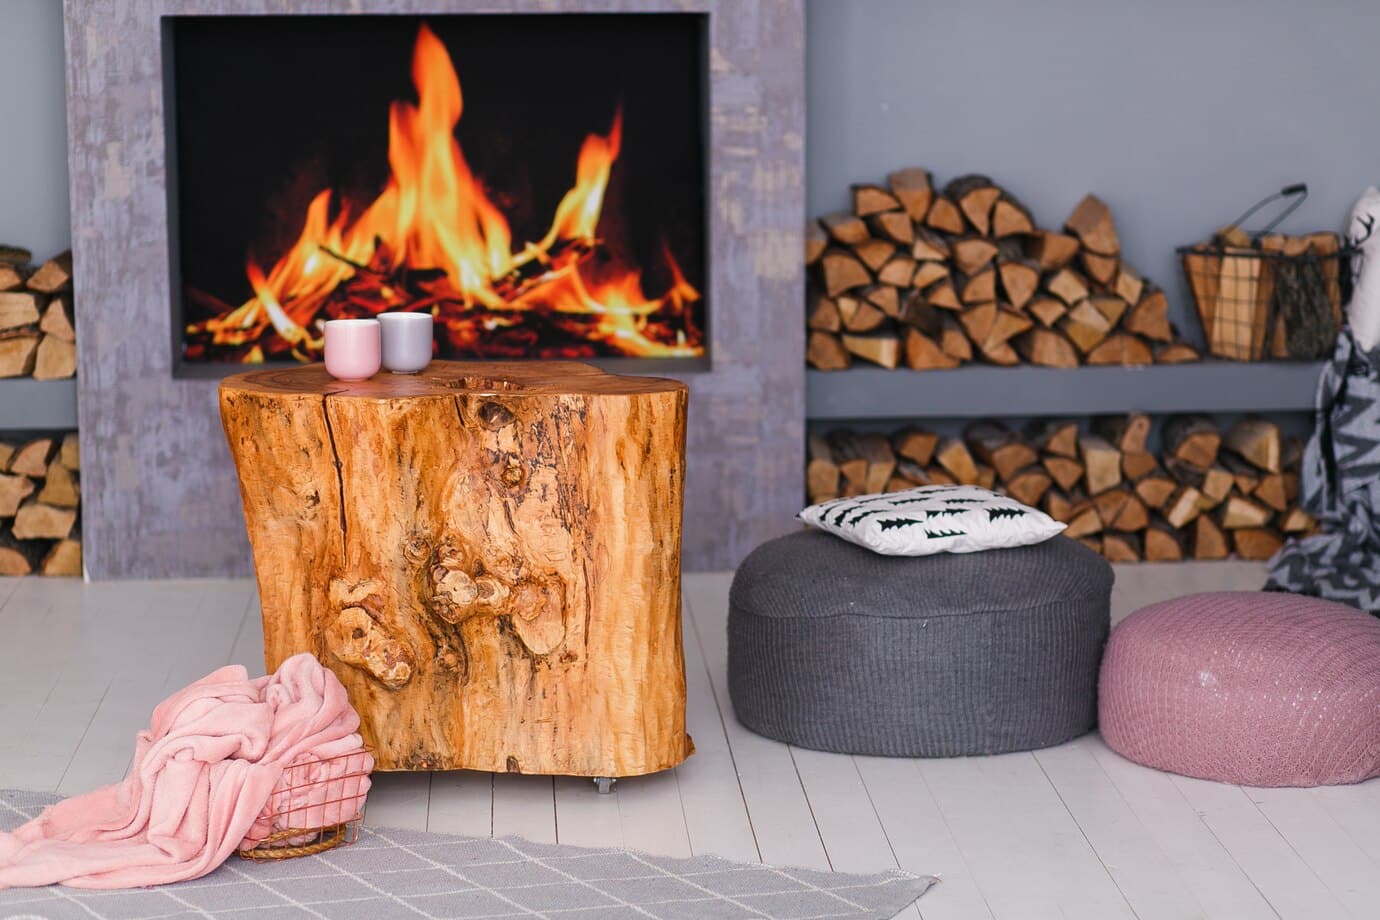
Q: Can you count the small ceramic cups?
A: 2